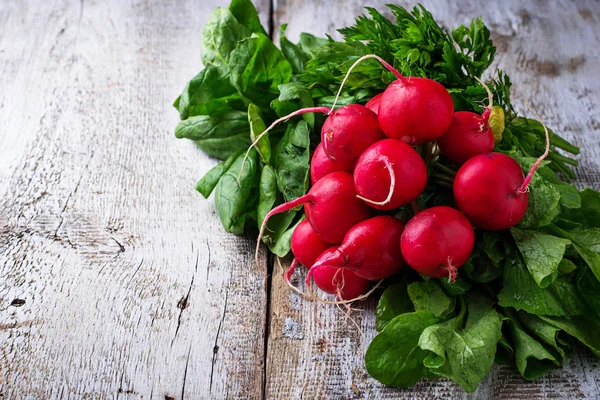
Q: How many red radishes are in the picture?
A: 12